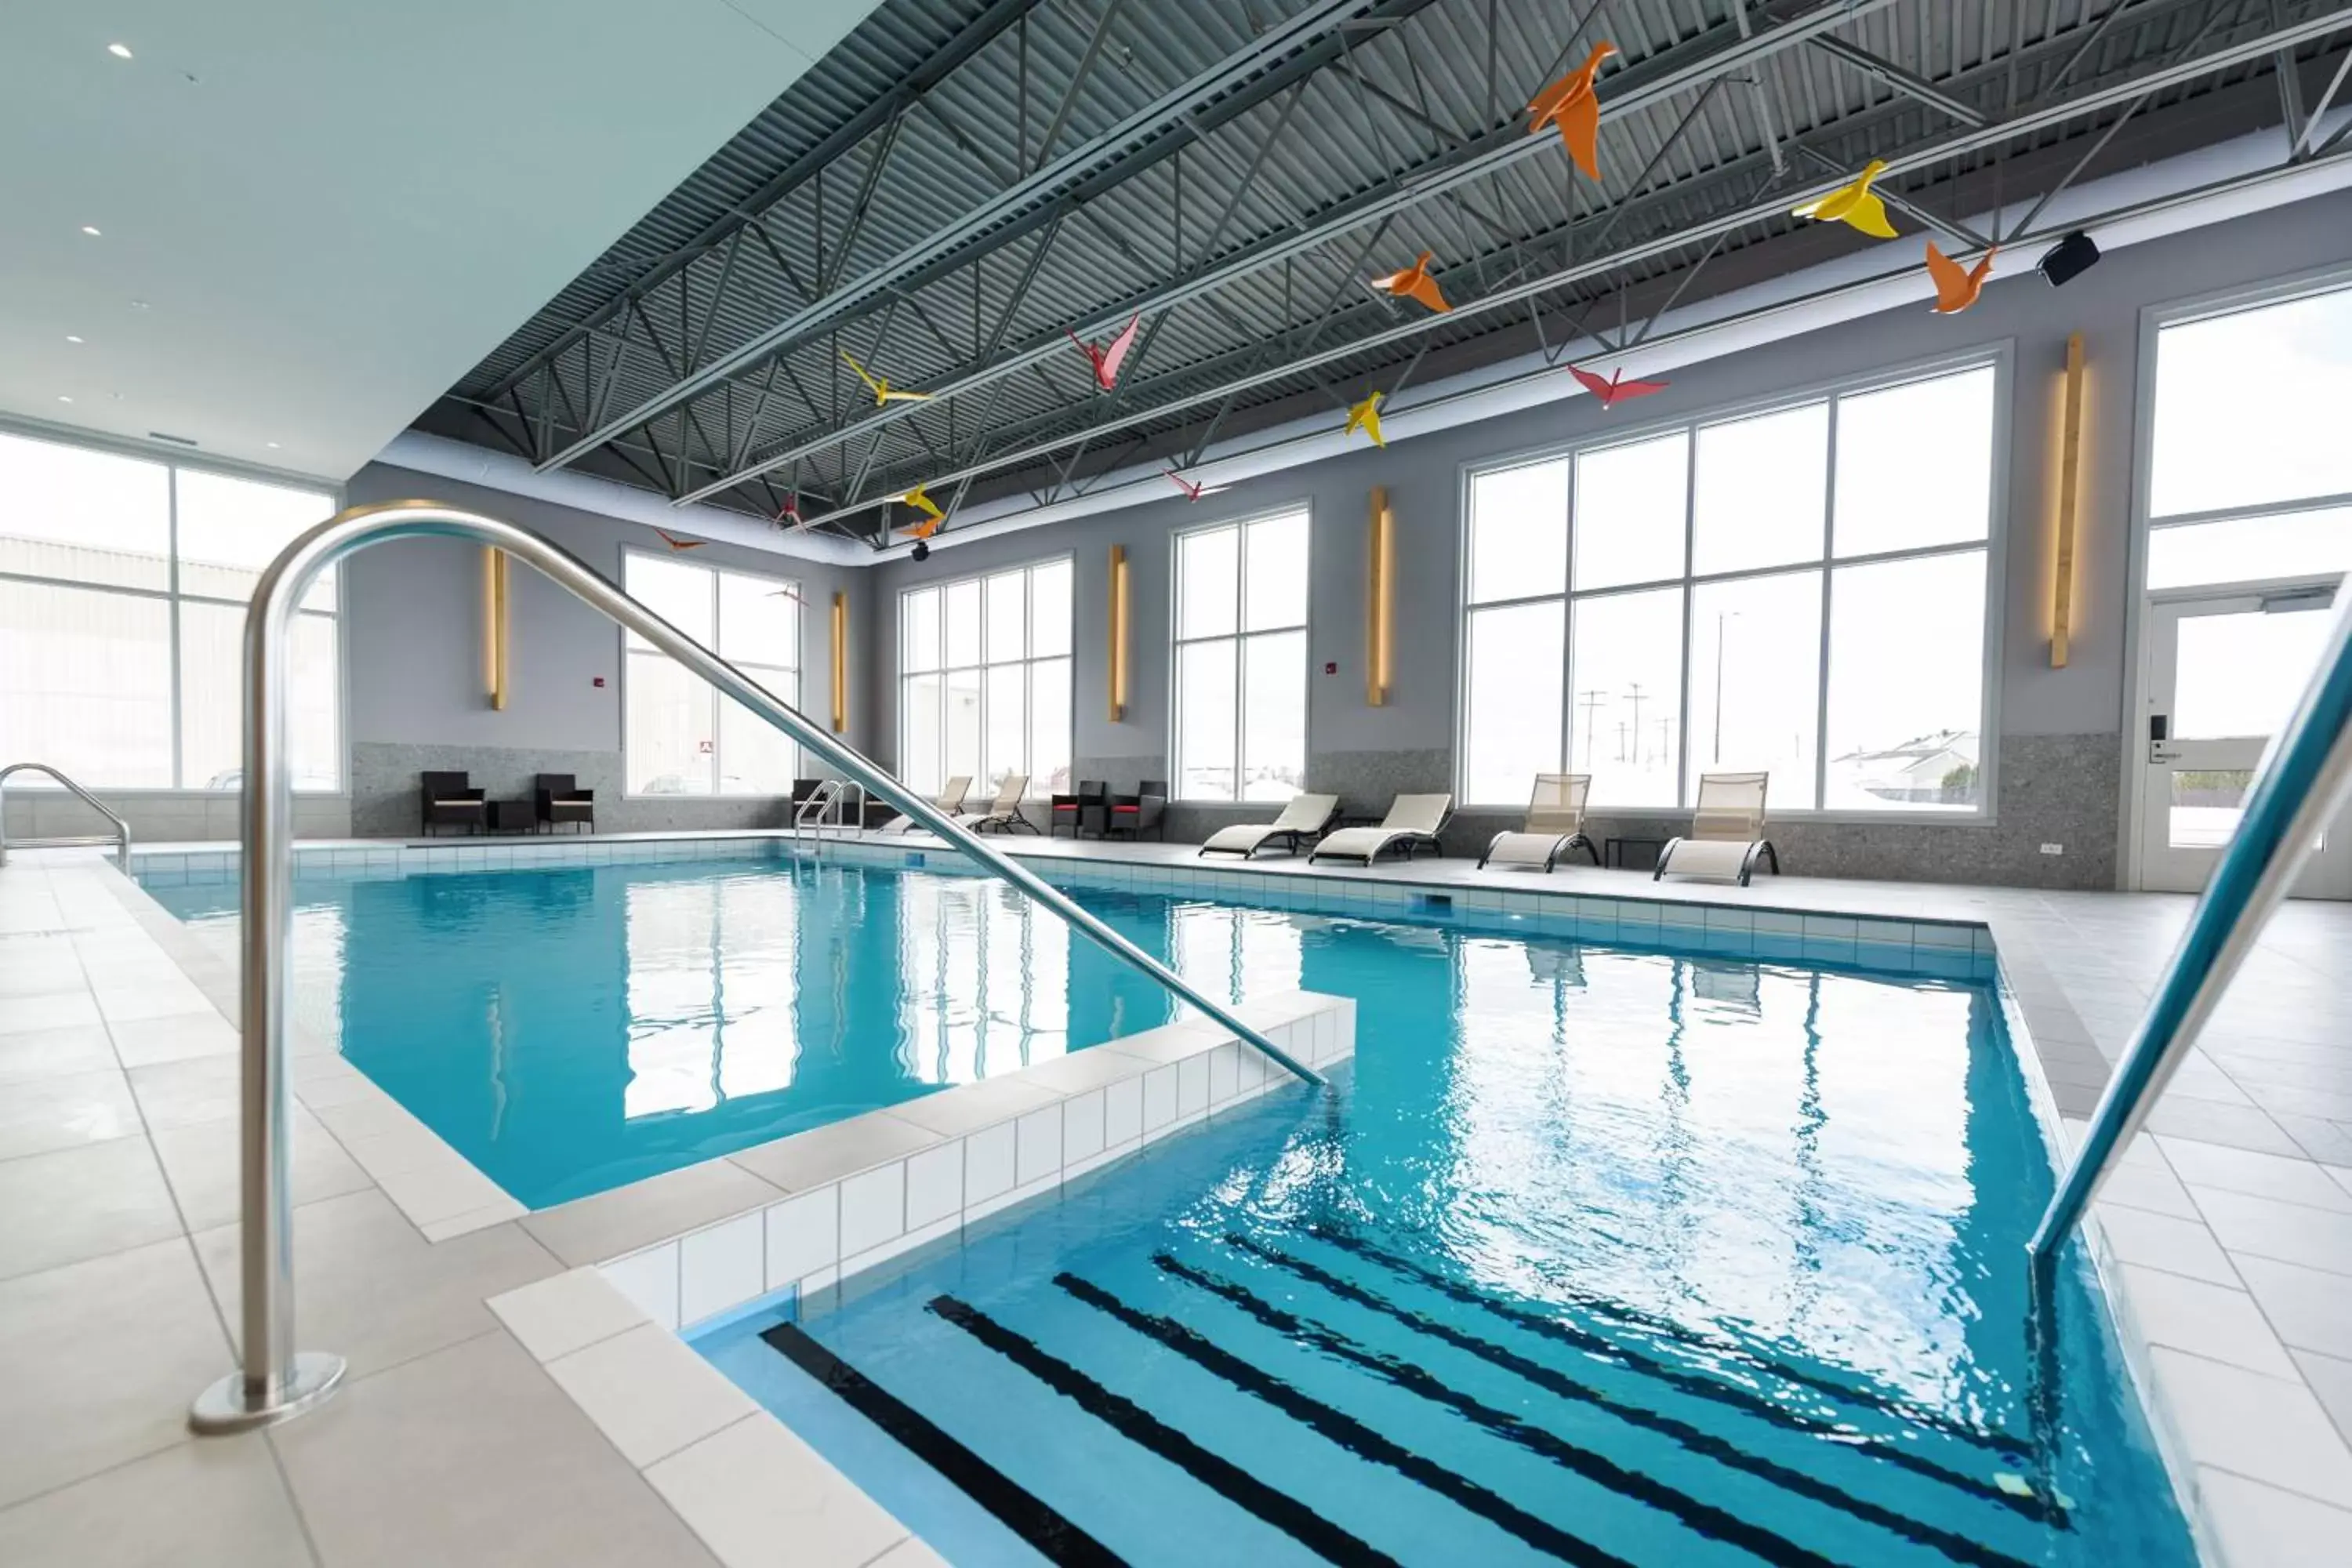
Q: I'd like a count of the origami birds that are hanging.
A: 14